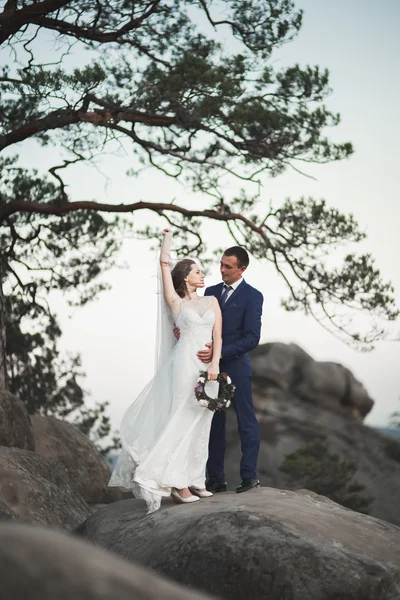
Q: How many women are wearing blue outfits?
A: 0